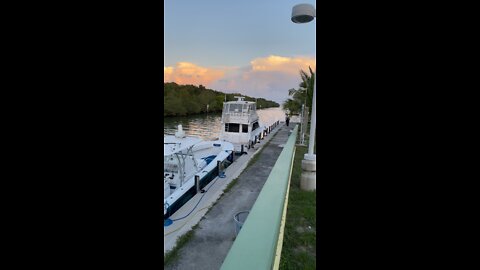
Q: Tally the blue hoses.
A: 1